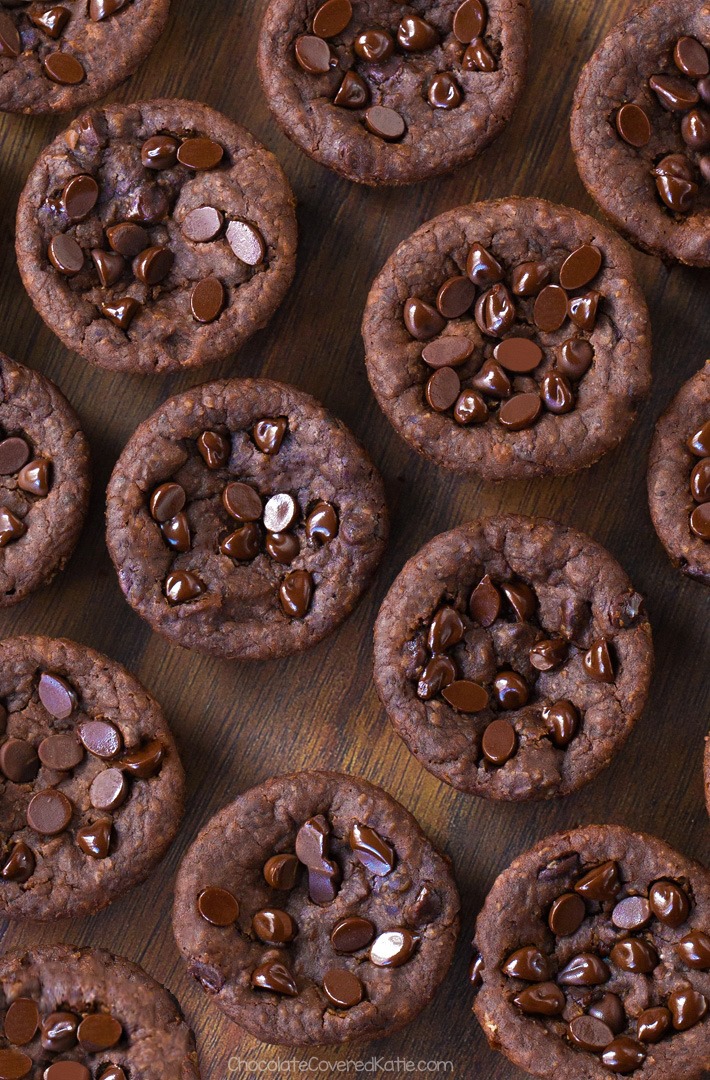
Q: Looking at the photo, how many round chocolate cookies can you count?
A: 13